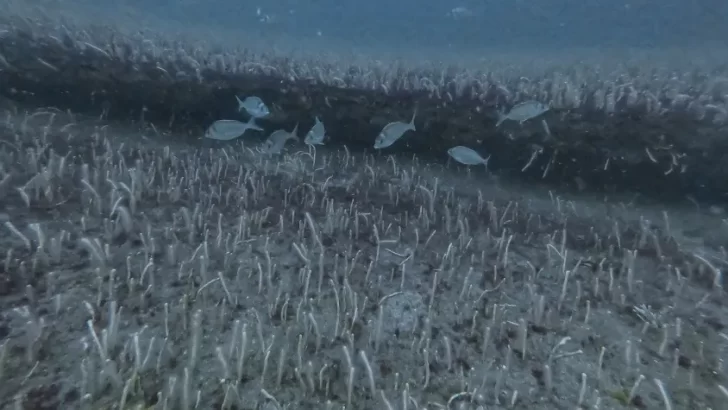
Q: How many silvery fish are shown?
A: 7